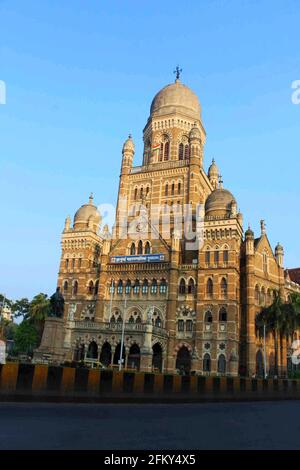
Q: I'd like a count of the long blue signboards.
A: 1